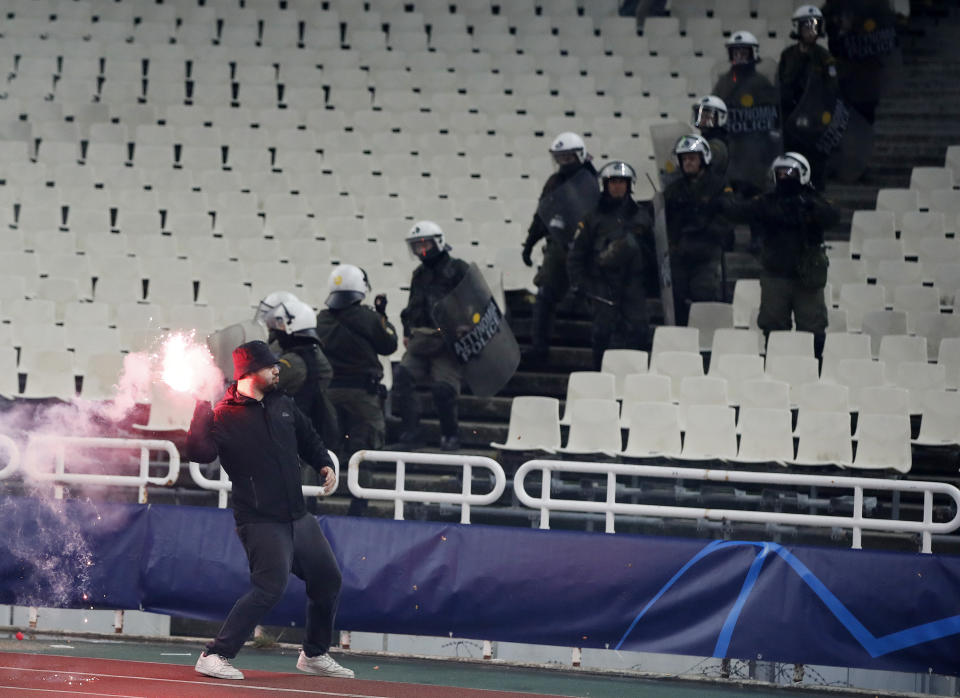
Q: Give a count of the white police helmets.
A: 11